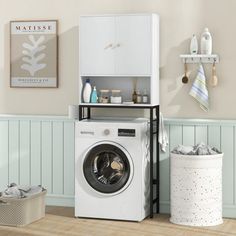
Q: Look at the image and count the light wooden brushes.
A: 2